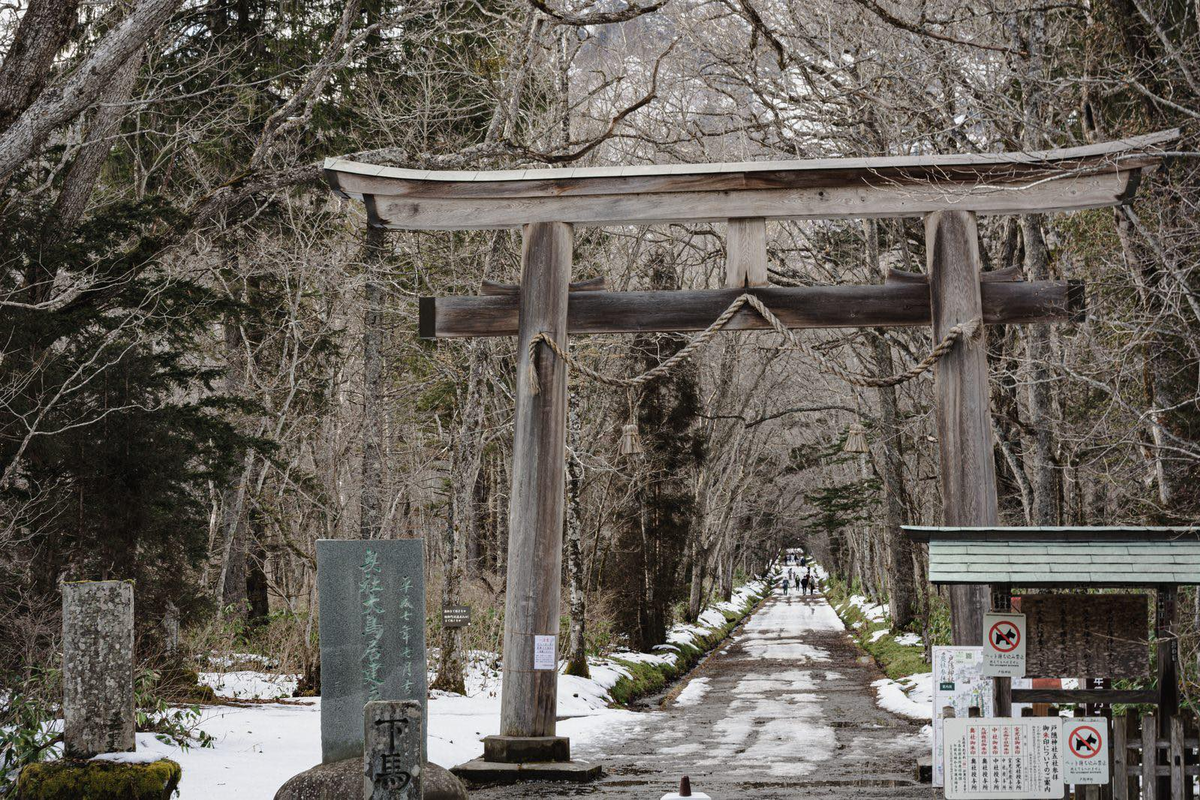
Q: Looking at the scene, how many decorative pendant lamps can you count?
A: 2